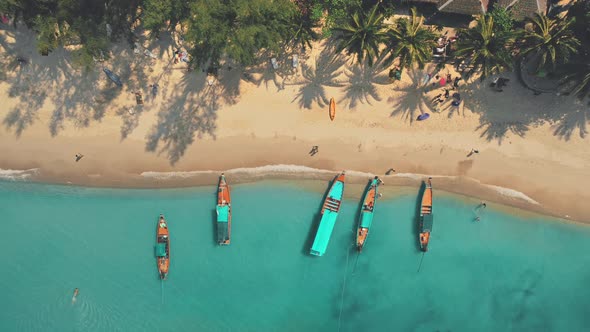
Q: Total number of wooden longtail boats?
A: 5